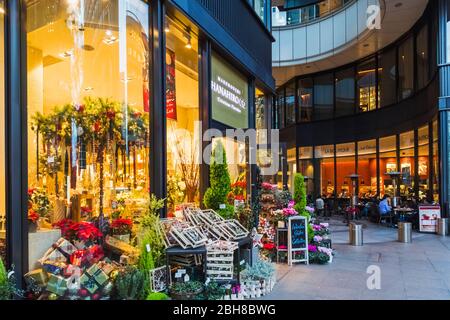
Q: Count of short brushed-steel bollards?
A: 3